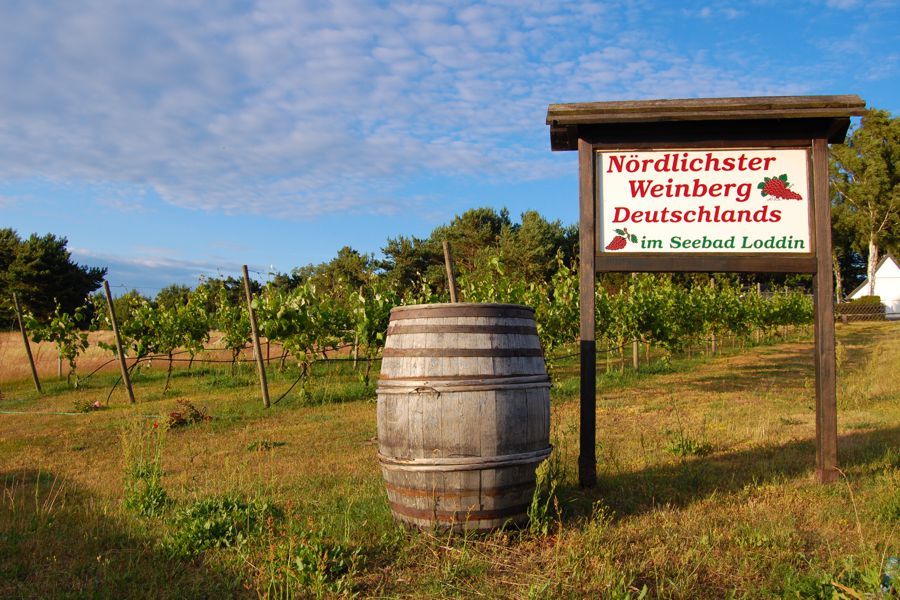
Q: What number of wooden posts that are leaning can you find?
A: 4